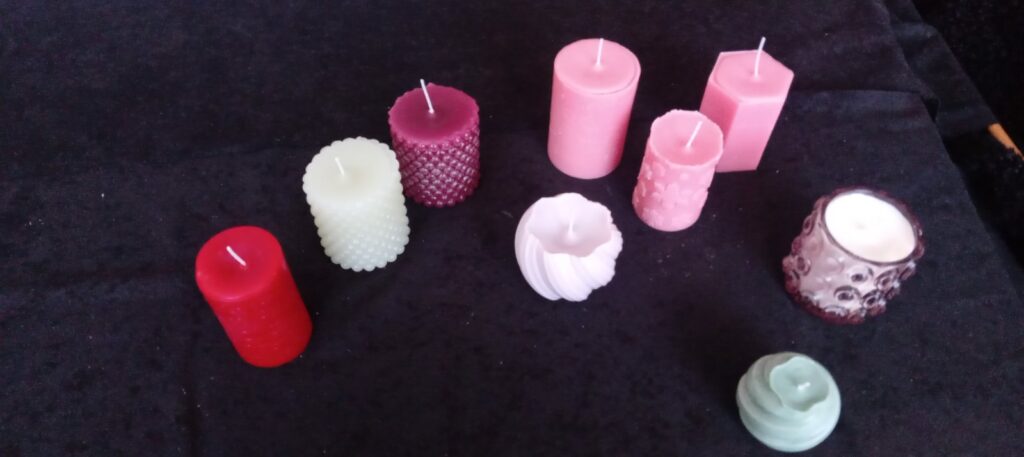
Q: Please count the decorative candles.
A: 9